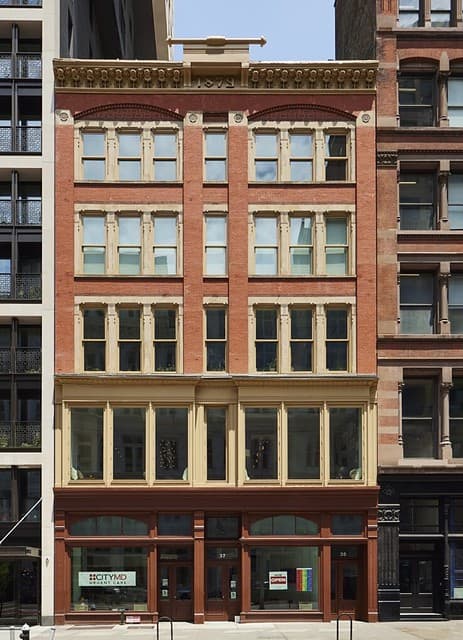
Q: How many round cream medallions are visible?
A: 4